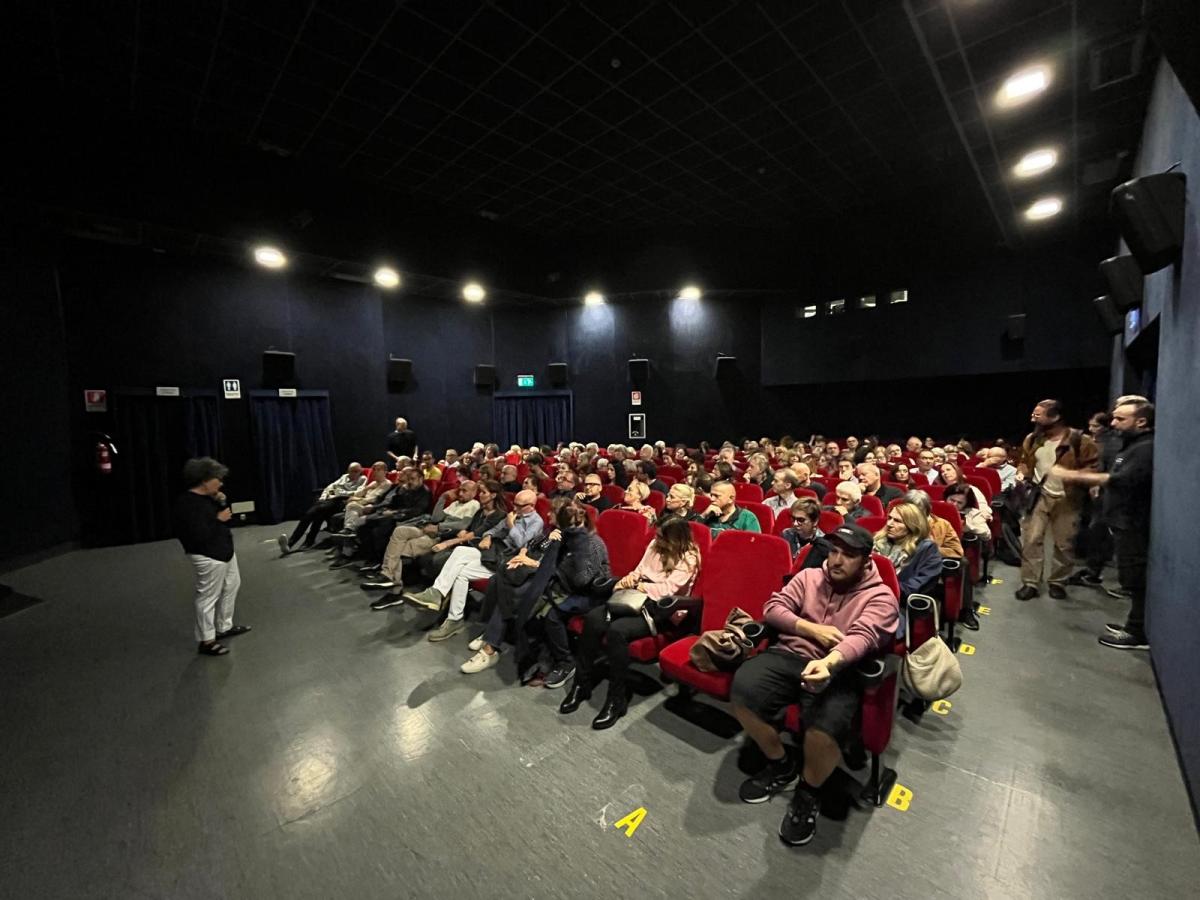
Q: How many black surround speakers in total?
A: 10